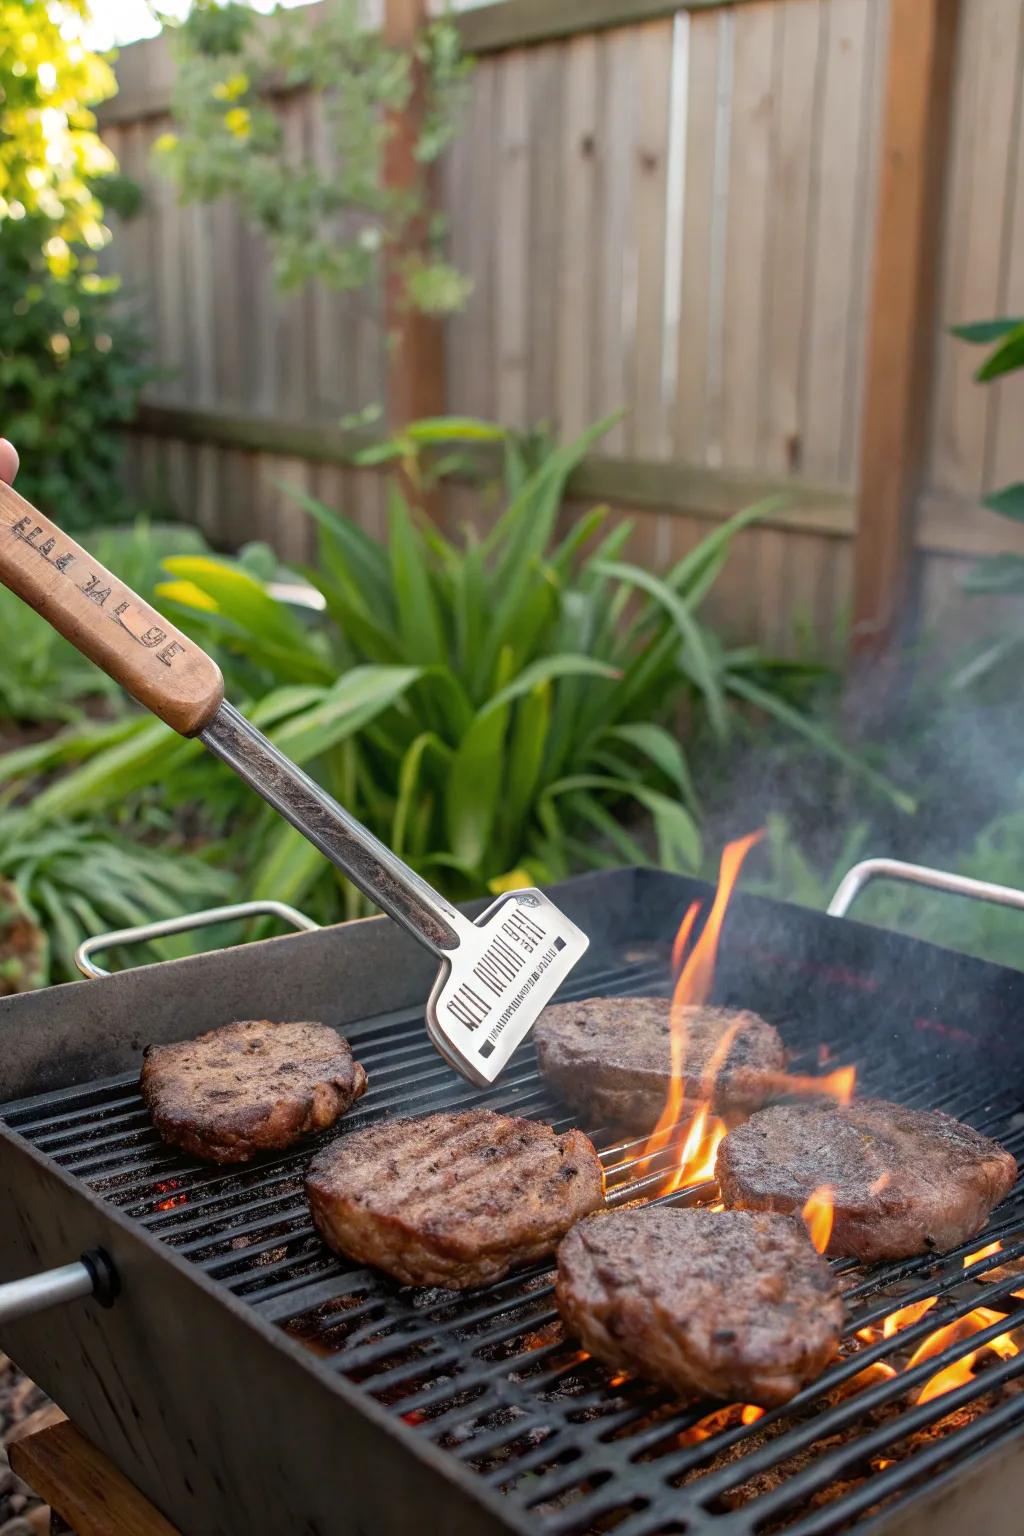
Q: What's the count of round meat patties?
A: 5